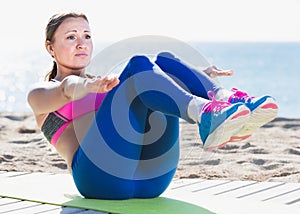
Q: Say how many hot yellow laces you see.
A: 0